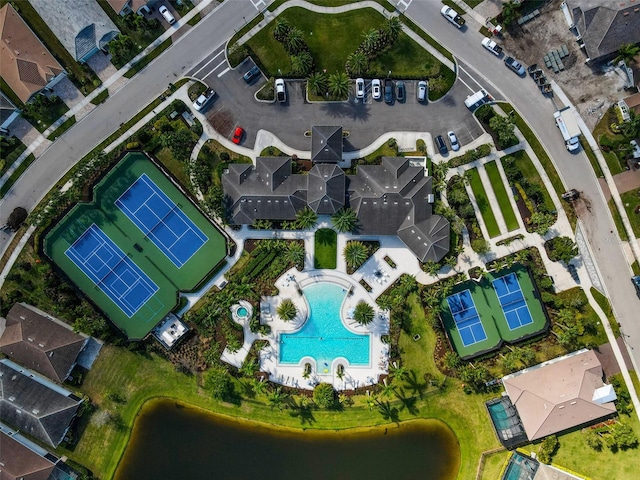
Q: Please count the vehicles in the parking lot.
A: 12